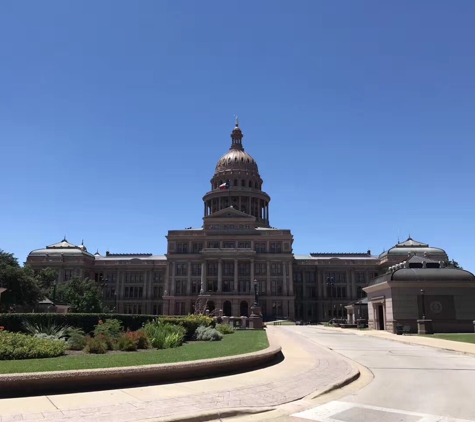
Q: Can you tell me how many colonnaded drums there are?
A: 1